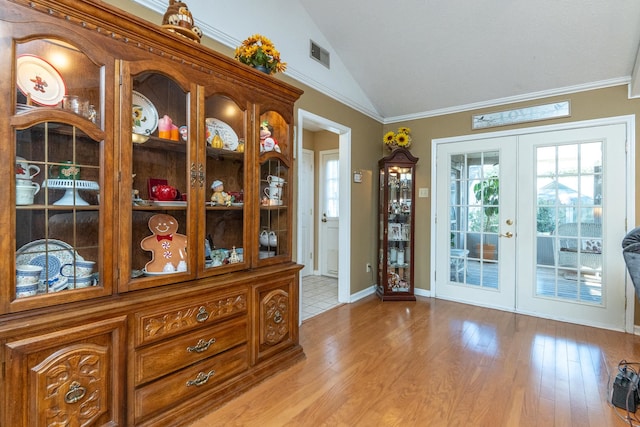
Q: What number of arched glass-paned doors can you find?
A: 4